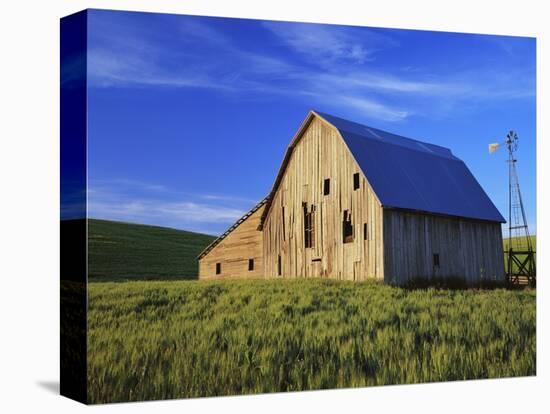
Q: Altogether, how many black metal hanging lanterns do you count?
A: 0